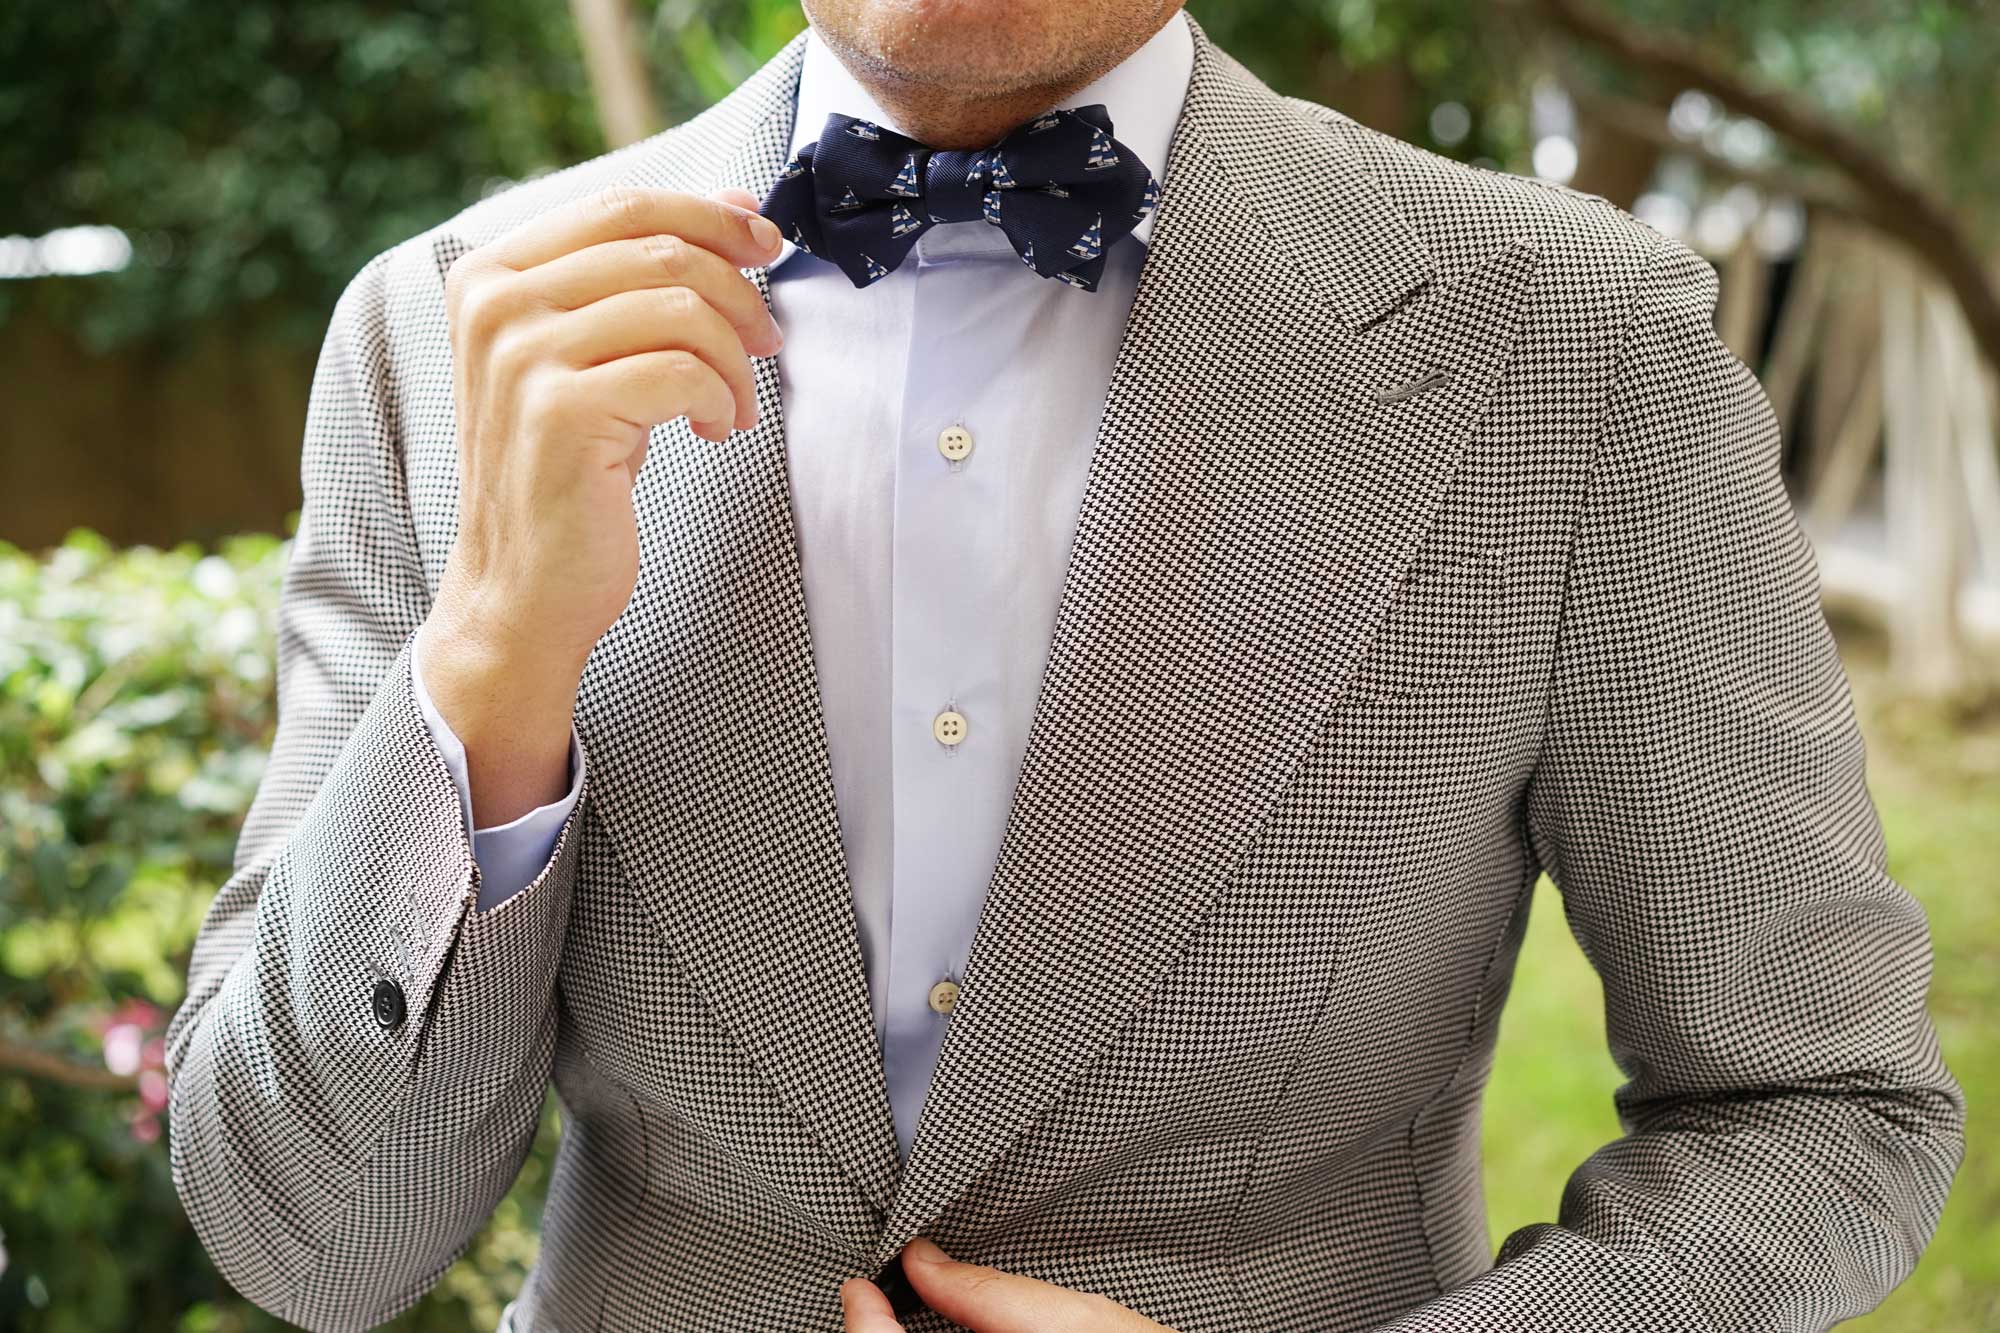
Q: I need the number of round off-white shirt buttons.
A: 3